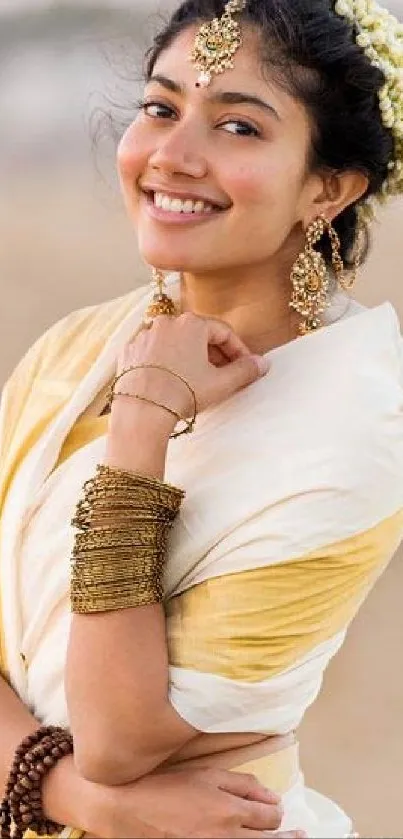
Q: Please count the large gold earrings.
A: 2